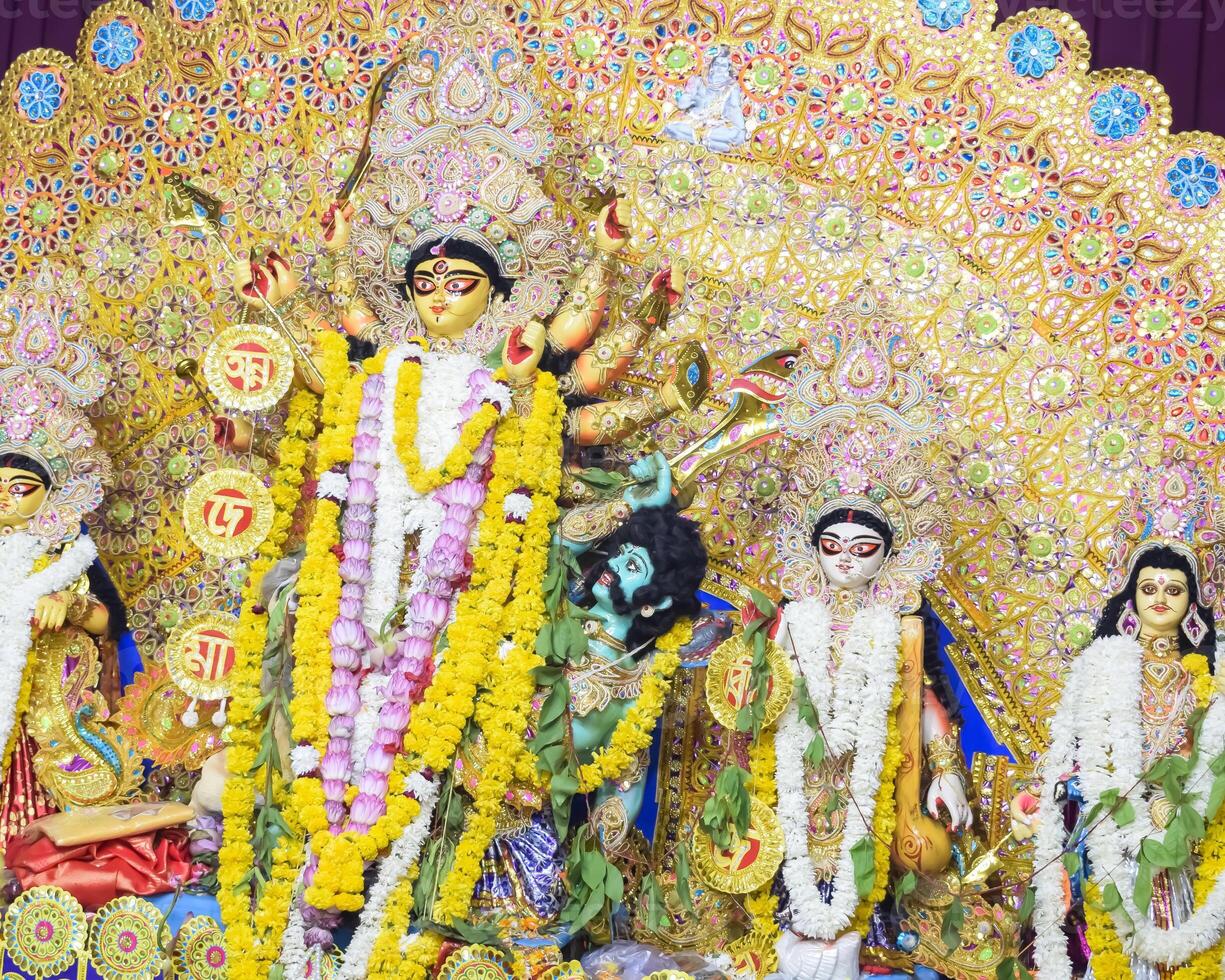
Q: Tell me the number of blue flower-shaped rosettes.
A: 7